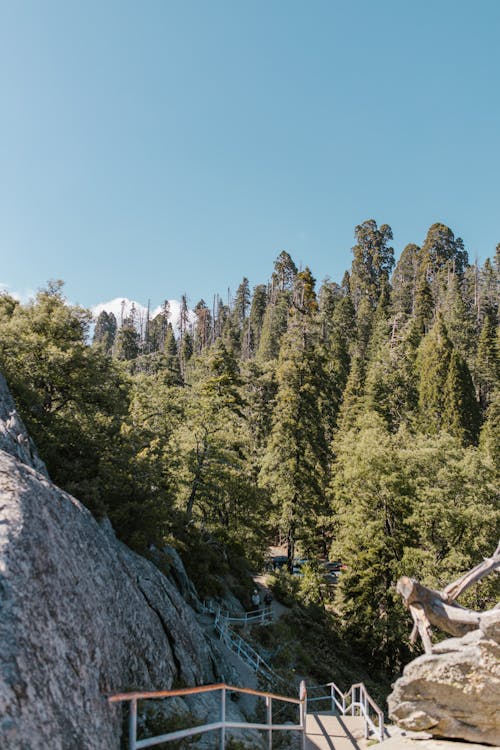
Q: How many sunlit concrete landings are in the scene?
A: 1